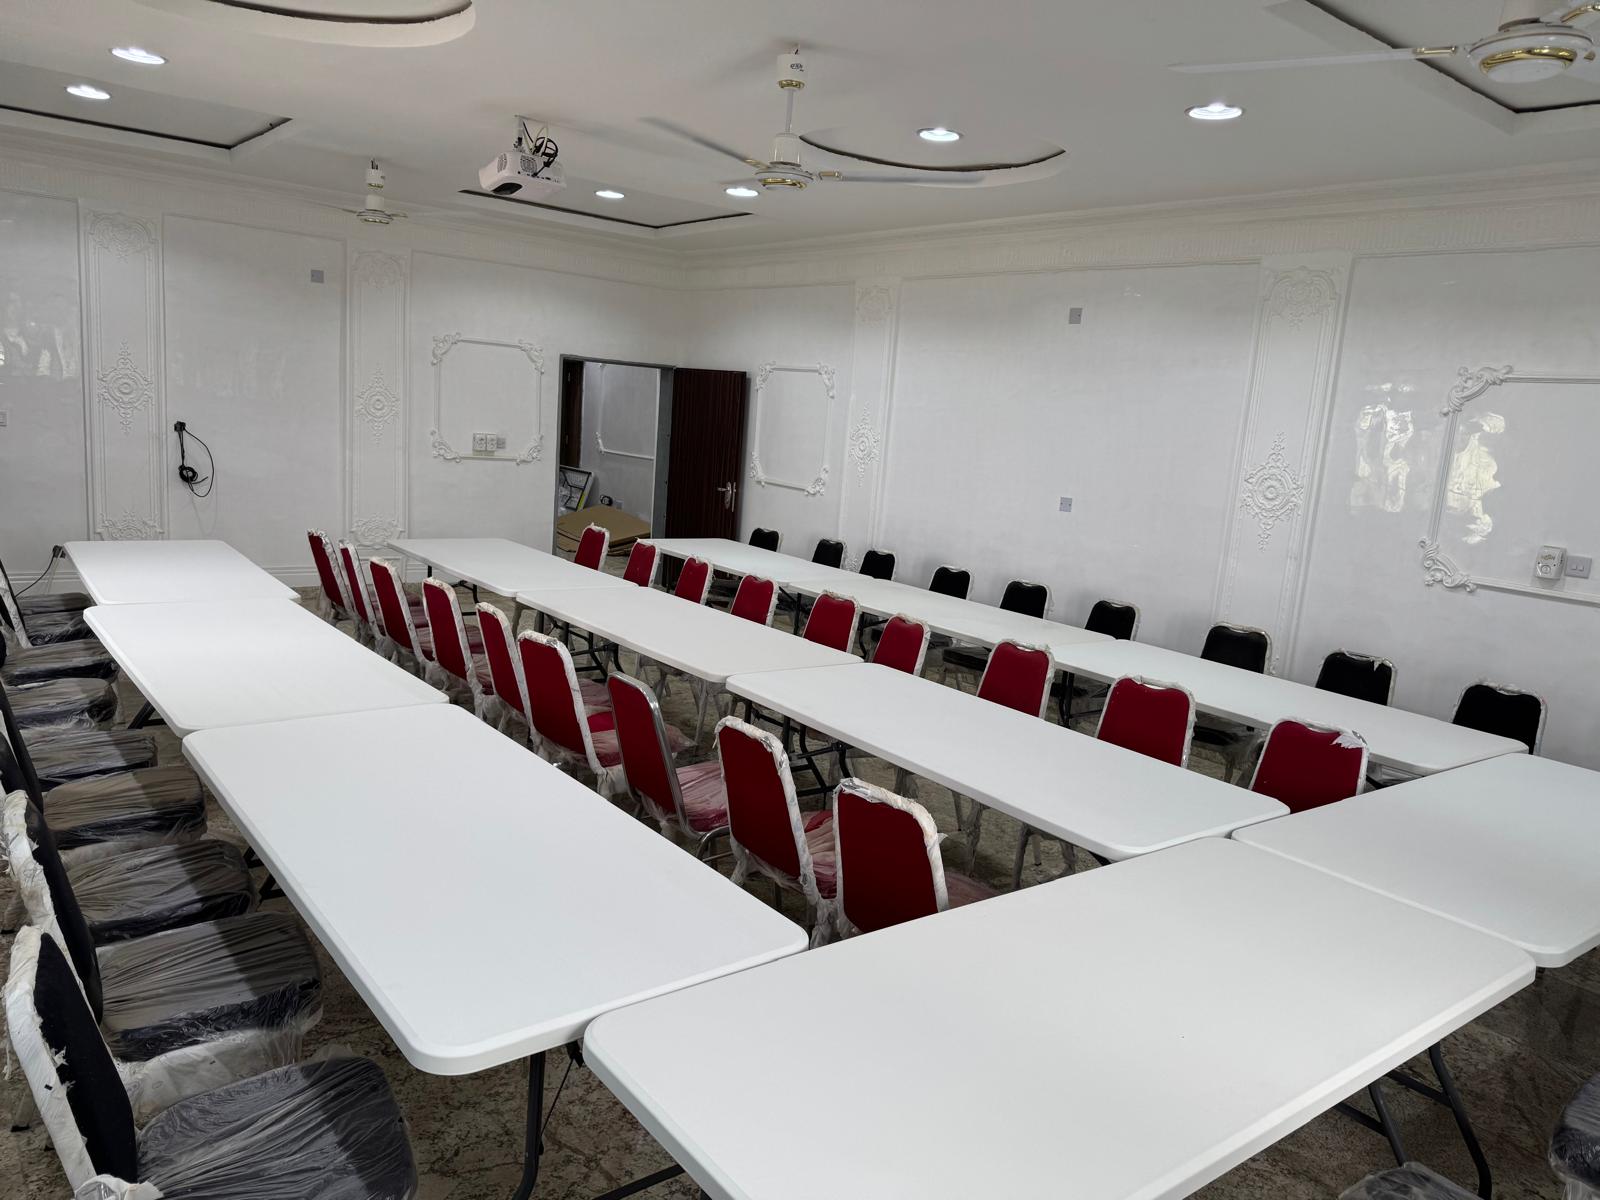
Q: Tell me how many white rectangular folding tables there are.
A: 11